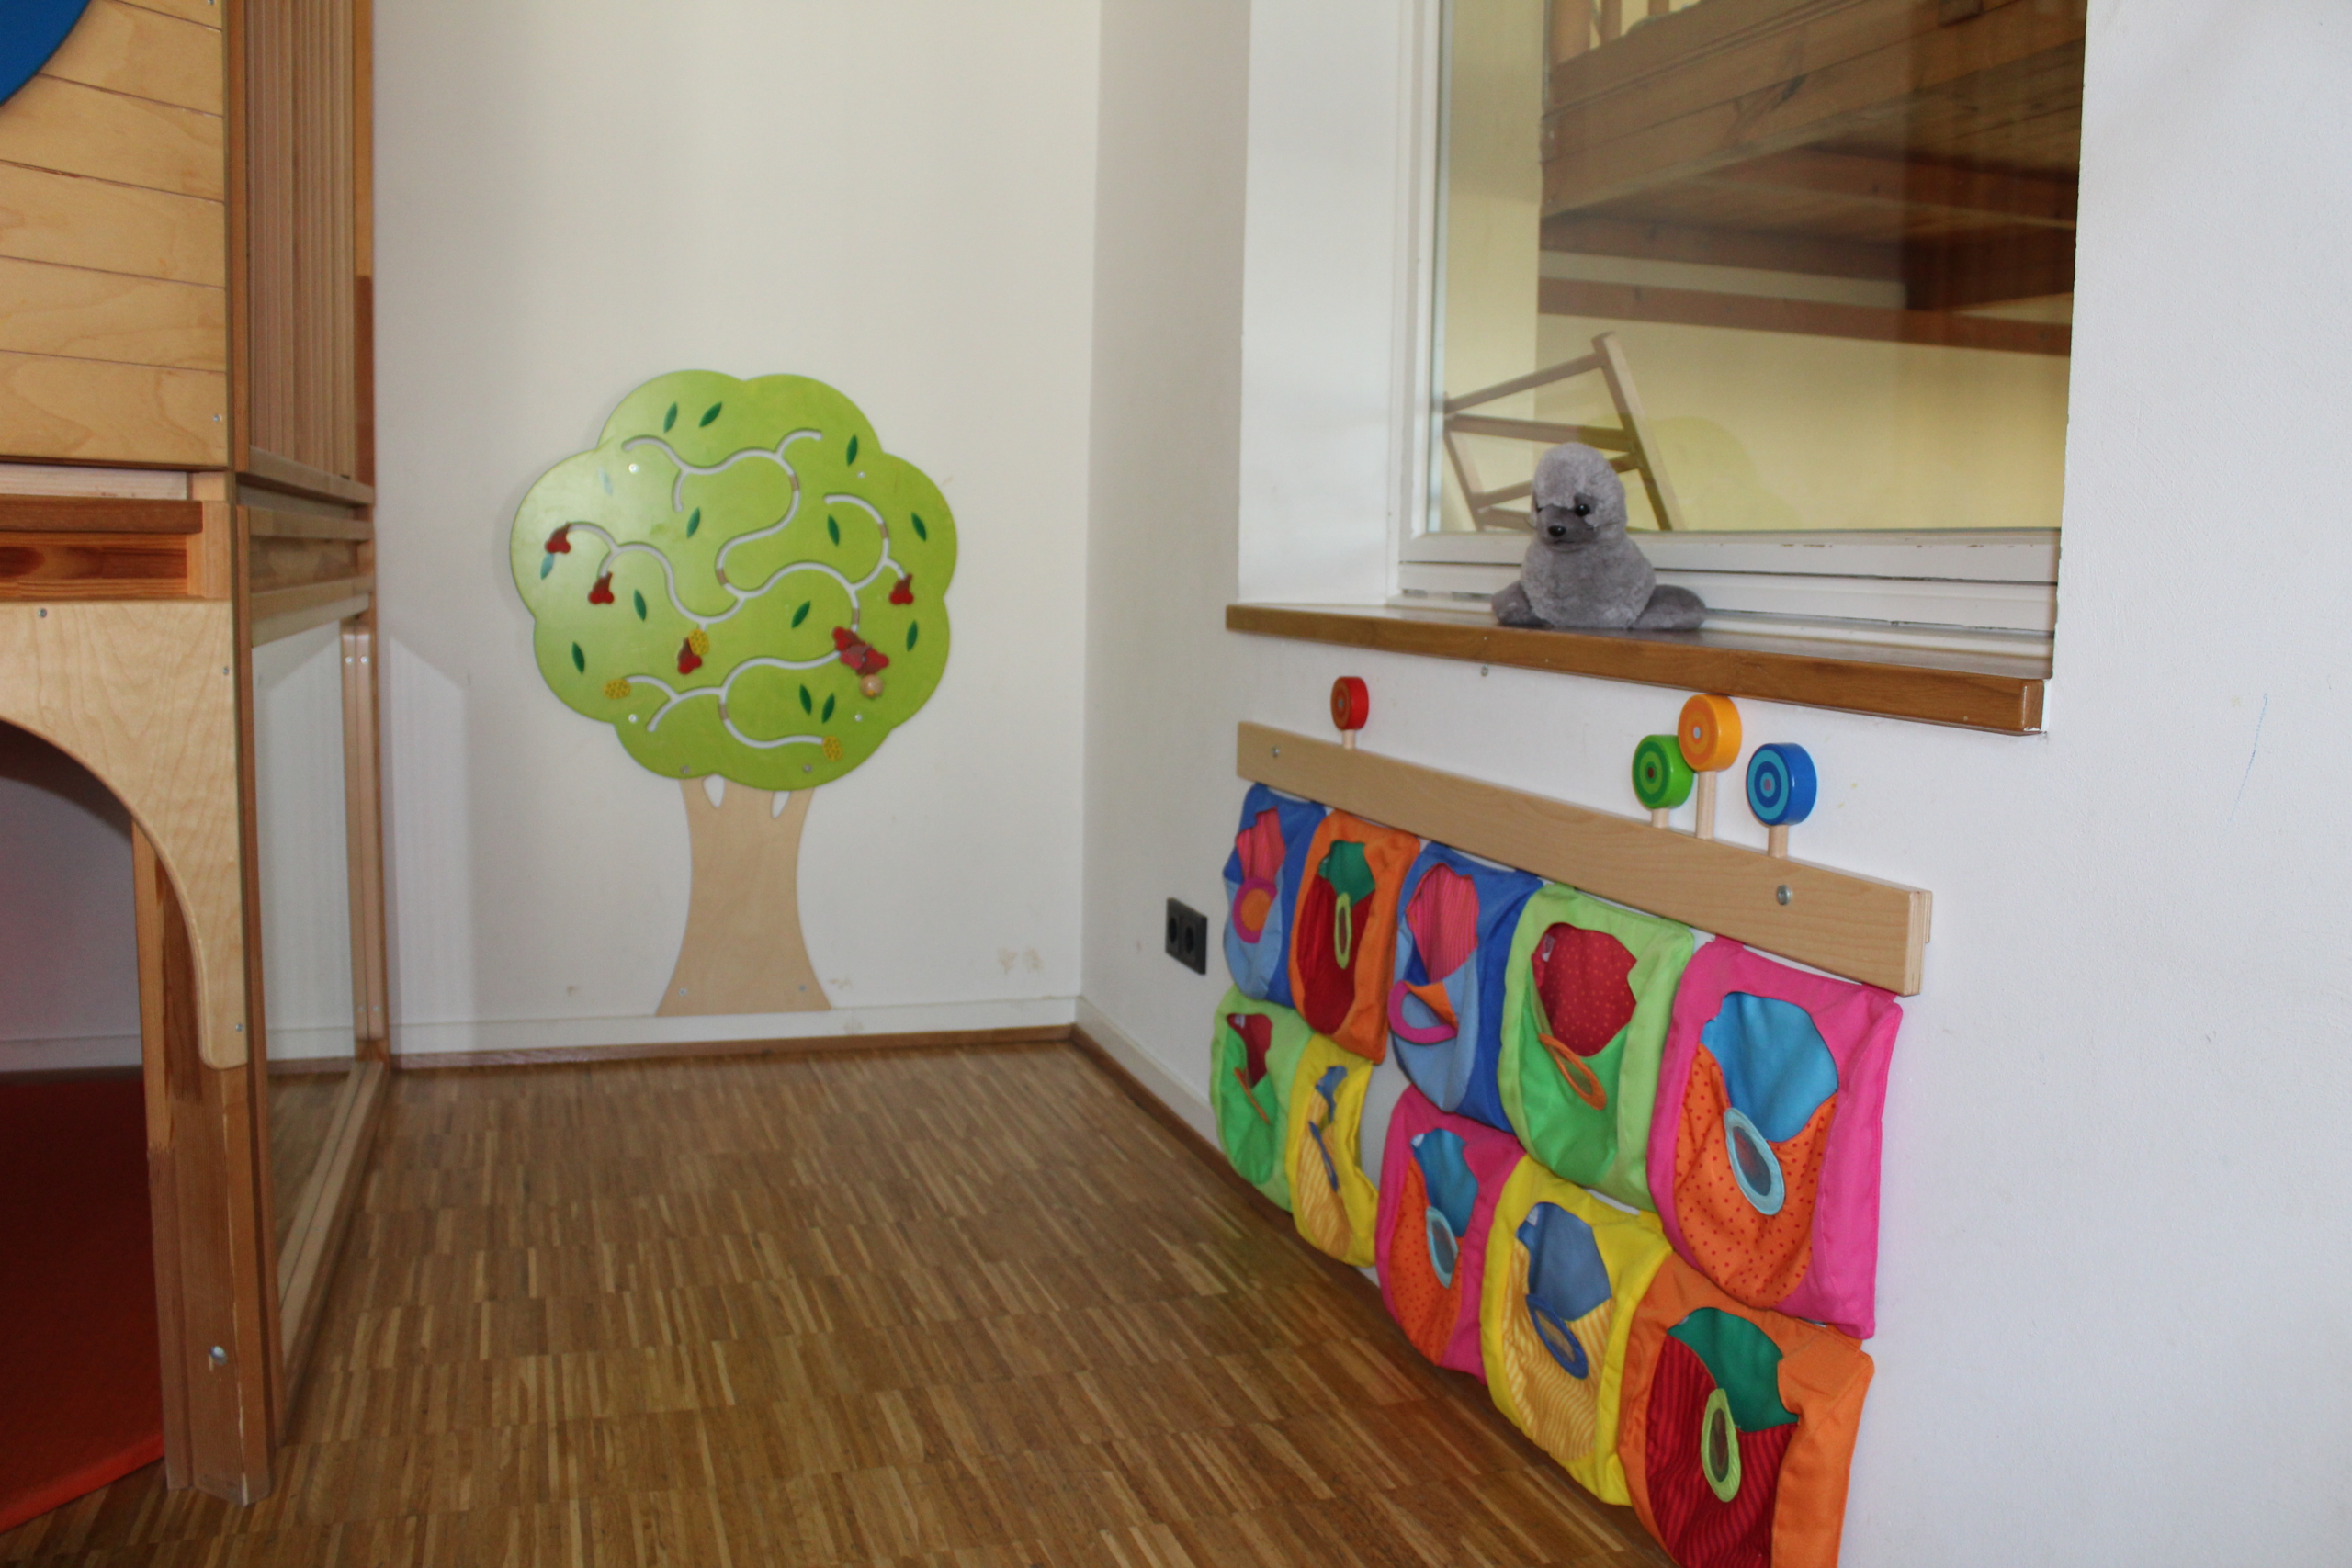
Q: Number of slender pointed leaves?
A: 14